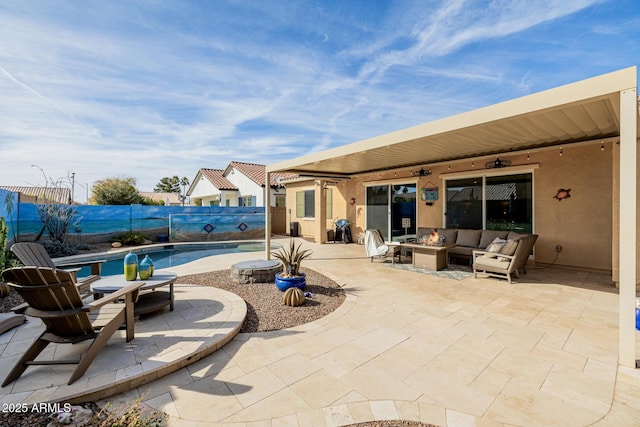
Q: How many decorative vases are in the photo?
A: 3